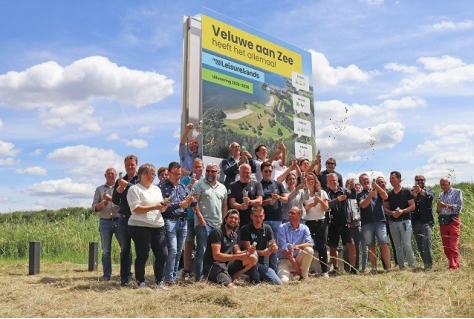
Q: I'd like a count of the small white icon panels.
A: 4